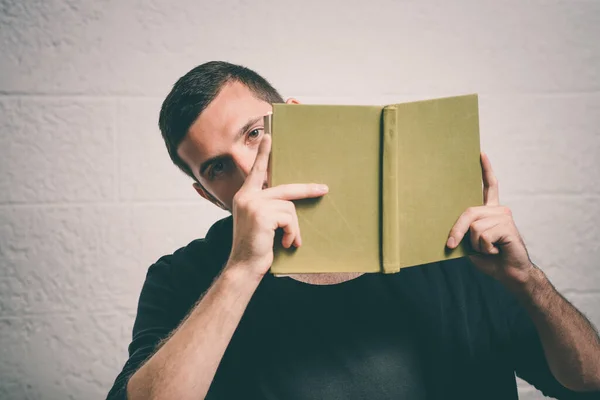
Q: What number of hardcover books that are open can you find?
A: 1